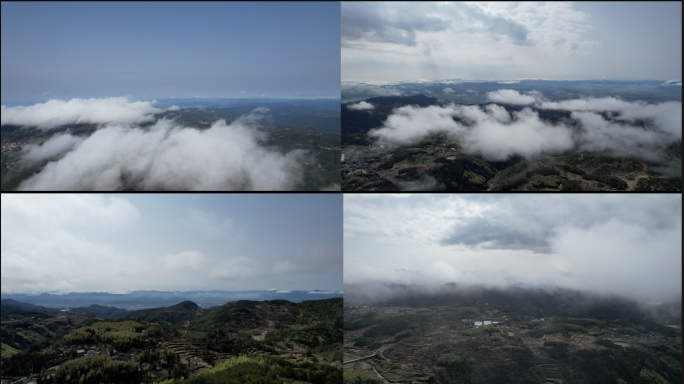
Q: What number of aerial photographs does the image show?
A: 4